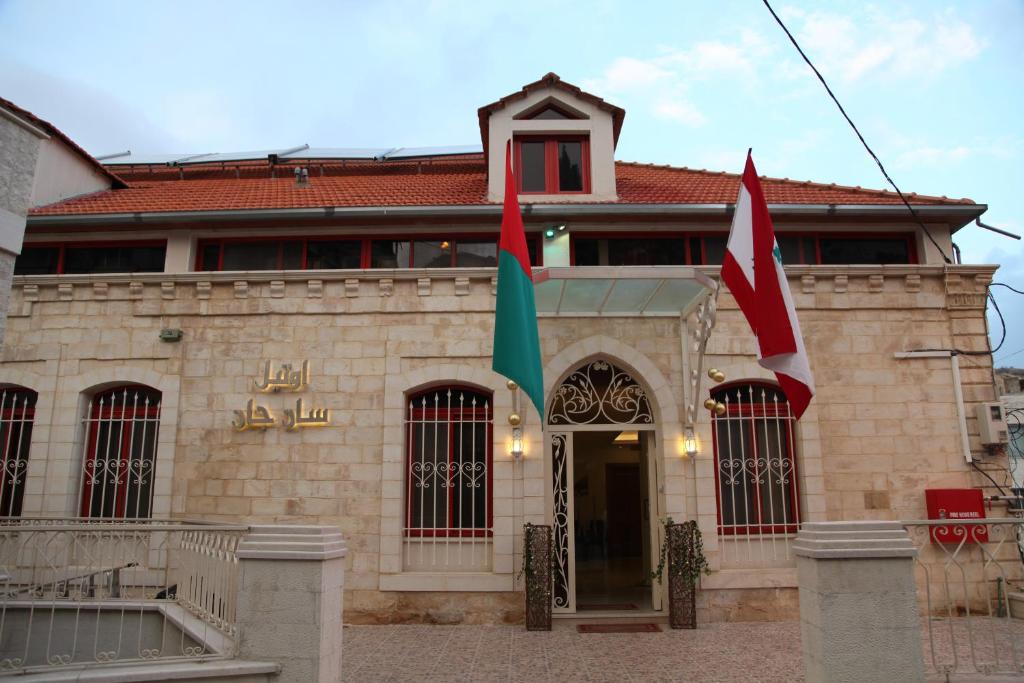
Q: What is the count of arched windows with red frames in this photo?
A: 4